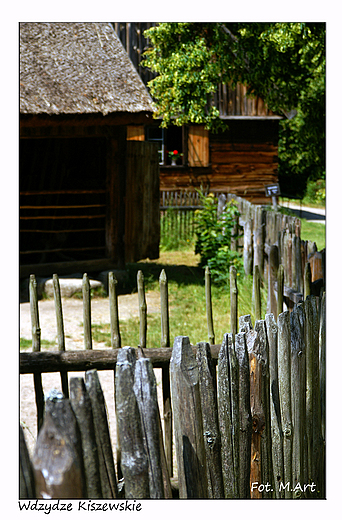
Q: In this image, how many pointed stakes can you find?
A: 11